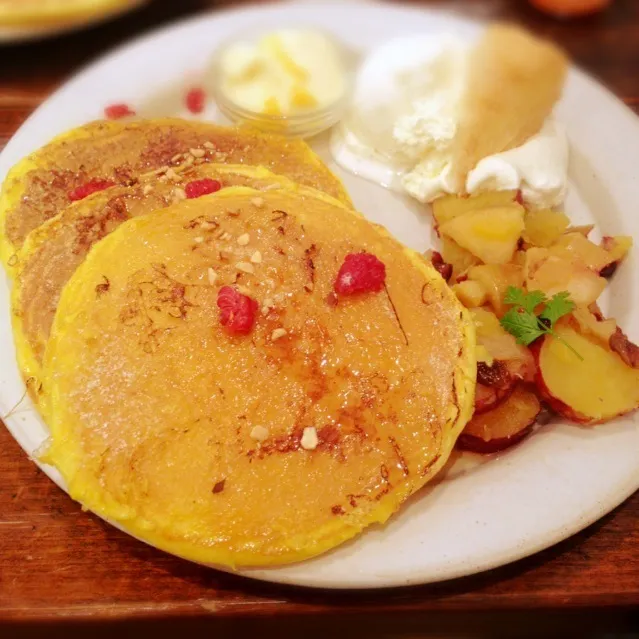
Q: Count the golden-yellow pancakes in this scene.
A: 3